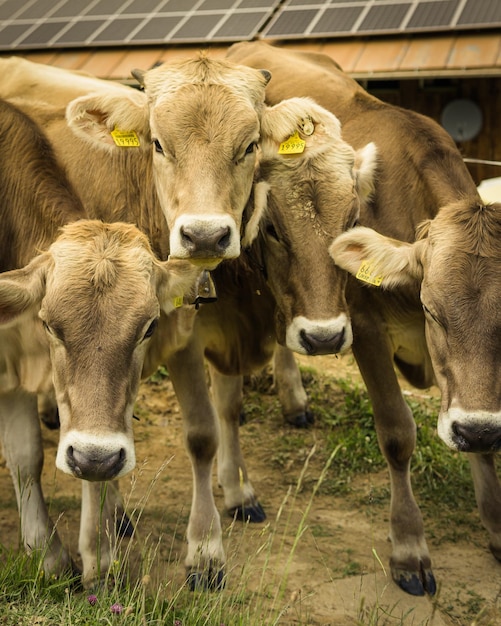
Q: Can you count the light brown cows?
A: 4